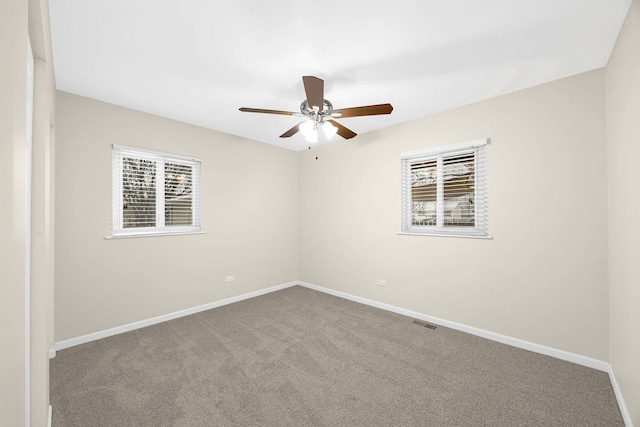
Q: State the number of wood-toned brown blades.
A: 5